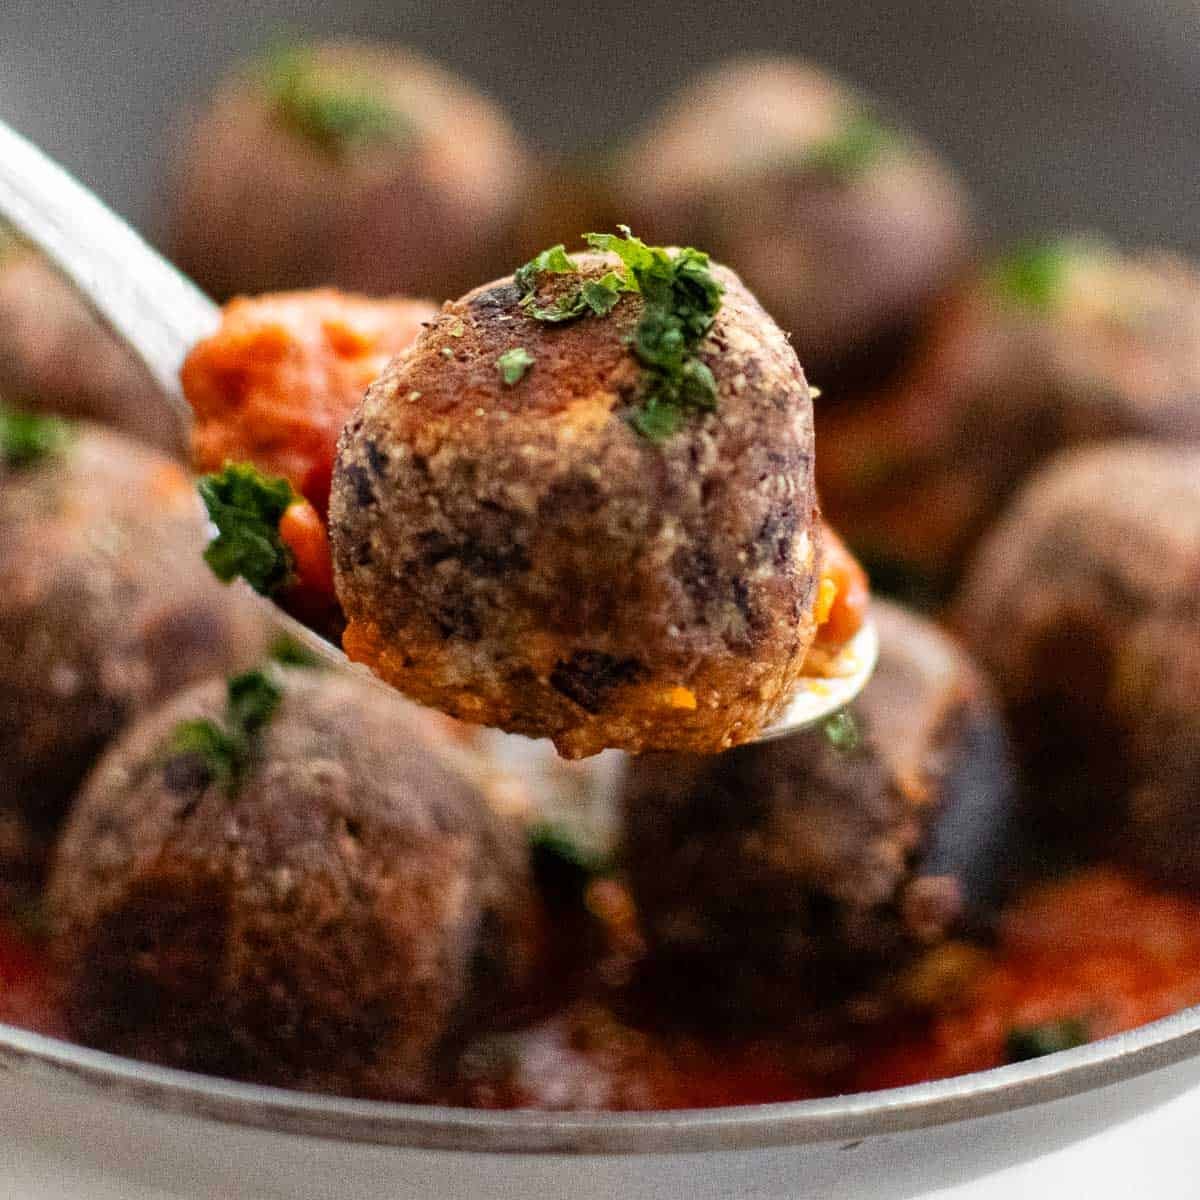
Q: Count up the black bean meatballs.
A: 9